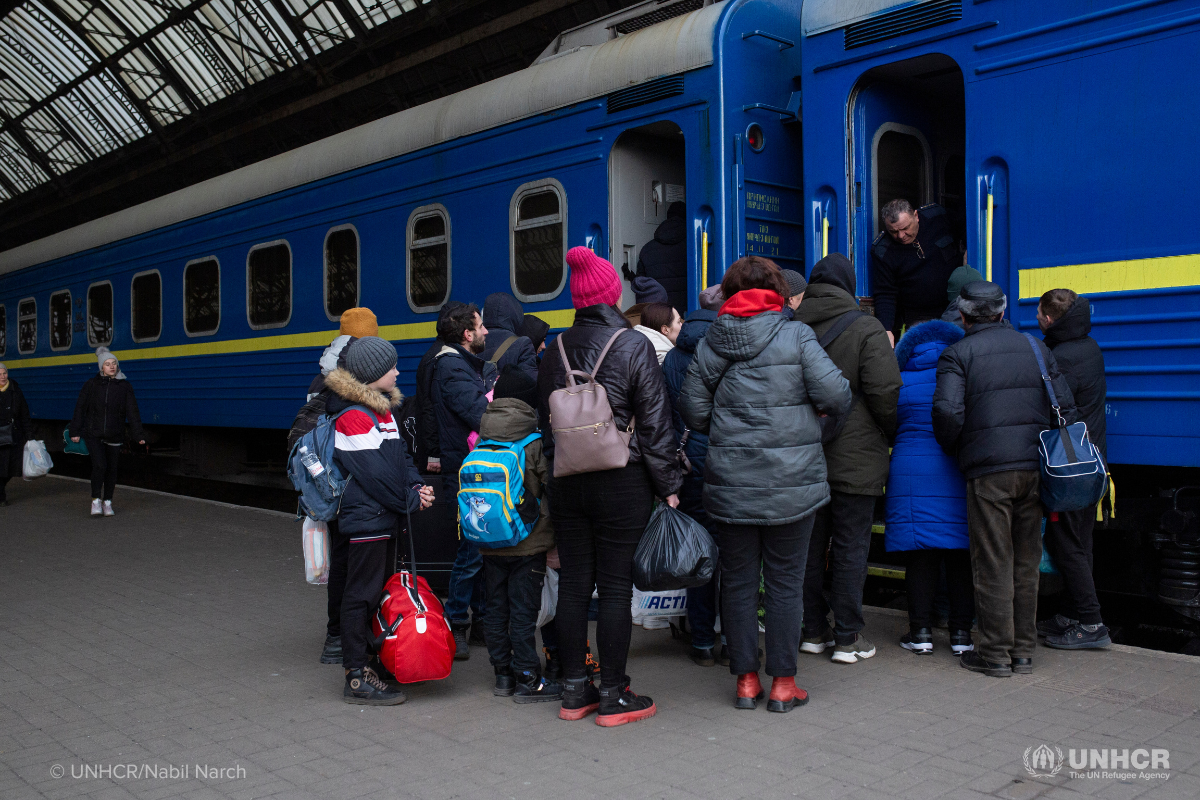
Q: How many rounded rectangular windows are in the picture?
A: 11